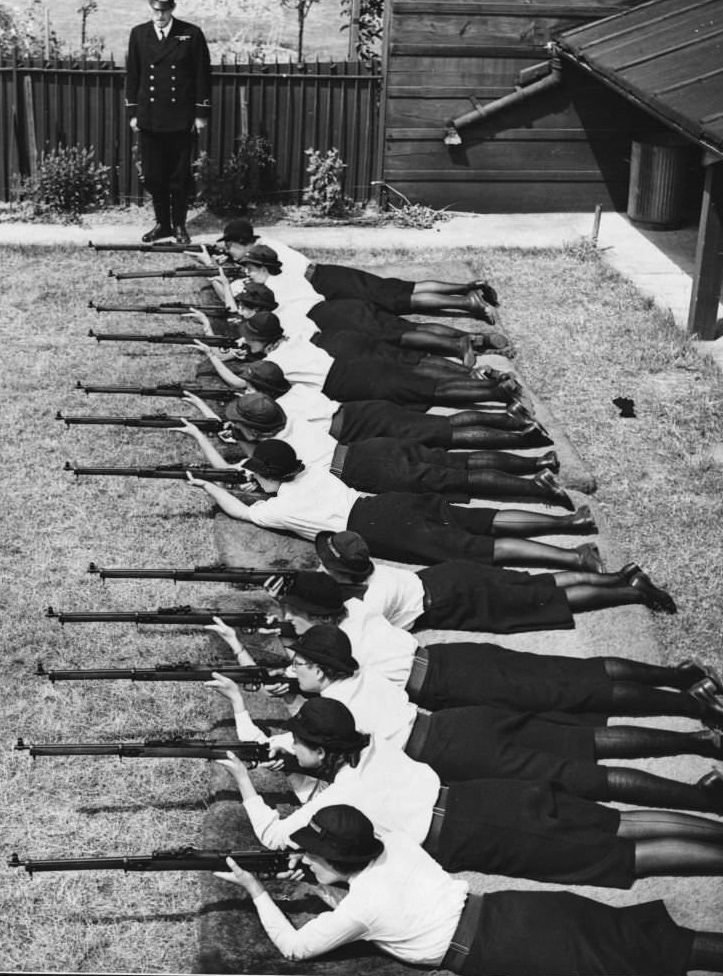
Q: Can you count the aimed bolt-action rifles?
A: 12